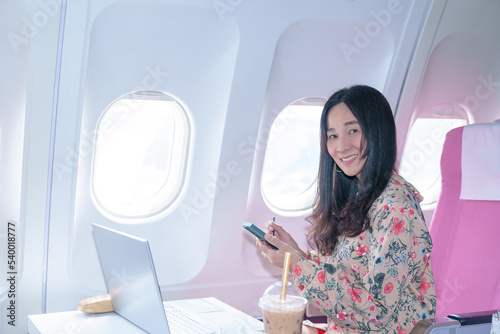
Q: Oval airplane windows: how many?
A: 3